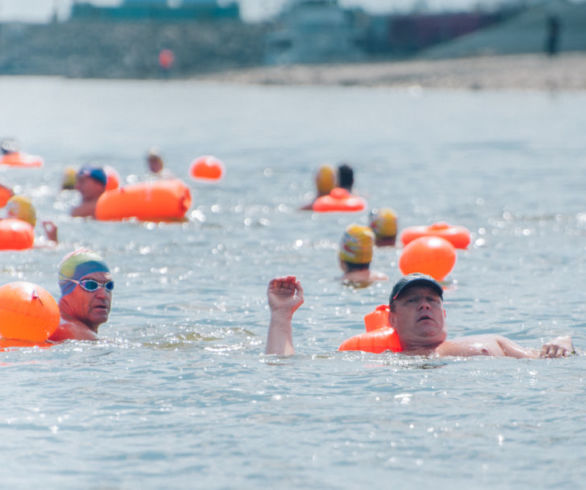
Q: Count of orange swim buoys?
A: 11